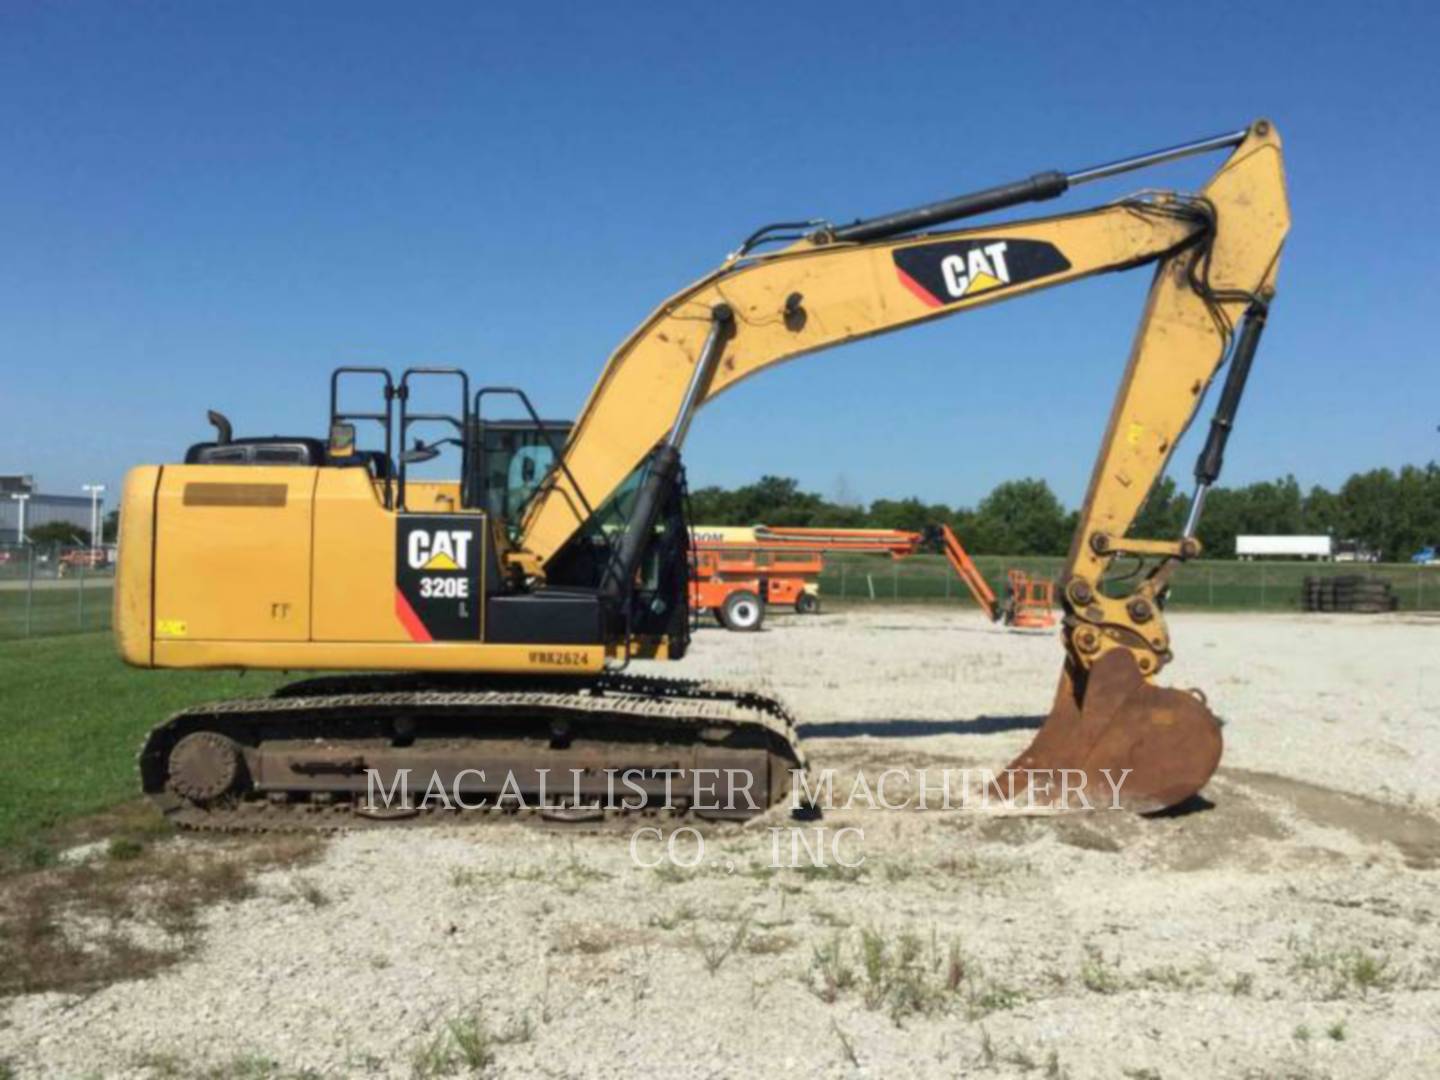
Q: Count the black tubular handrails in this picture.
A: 3